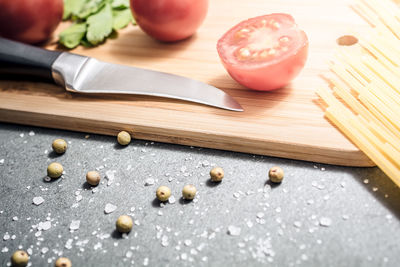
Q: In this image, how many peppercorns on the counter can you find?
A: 11